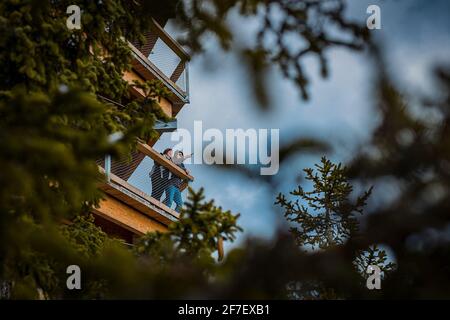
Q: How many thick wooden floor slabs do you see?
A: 2